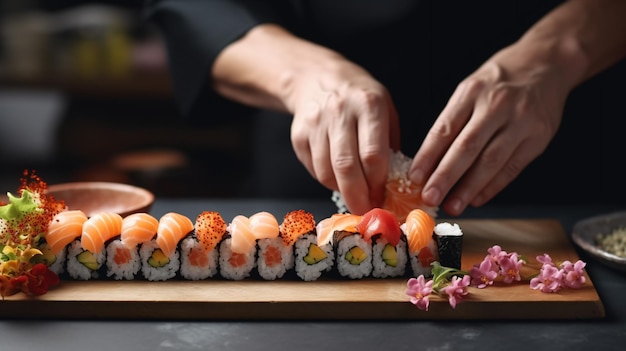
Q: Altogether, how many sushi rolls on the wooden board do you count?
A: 12